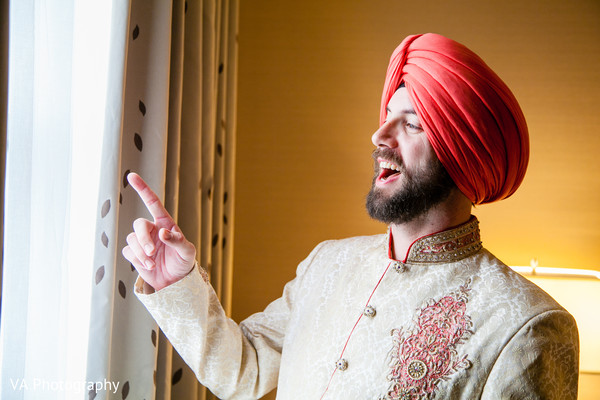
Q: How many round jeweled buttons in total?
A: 3